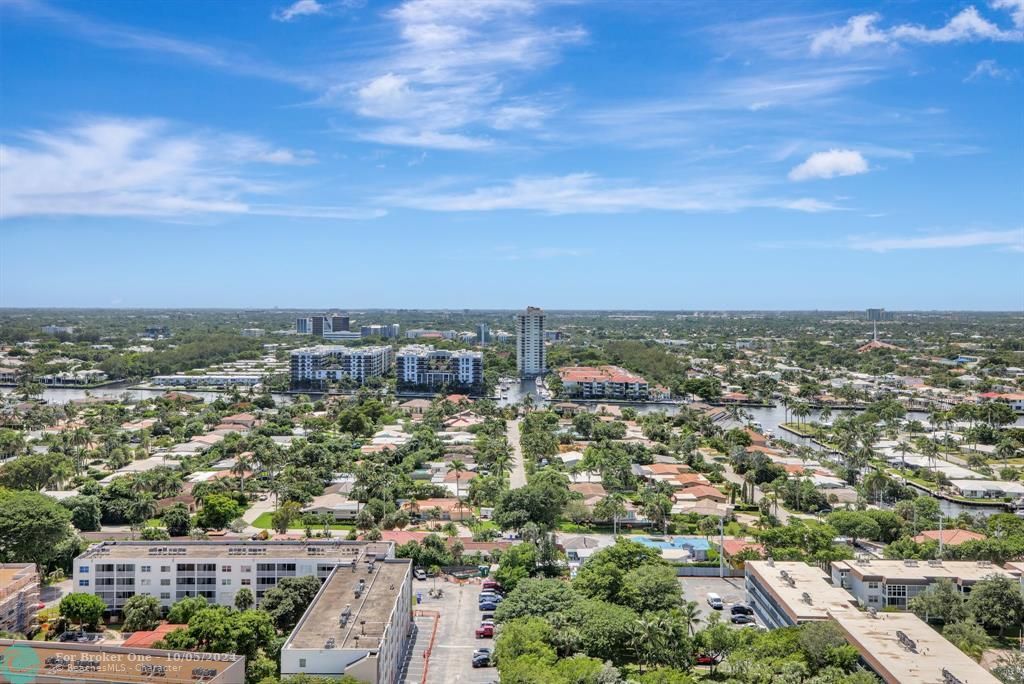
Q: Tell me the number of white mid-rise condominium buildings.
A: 2